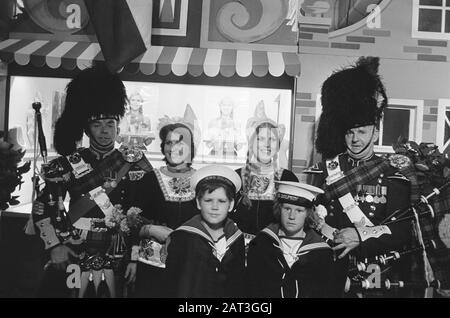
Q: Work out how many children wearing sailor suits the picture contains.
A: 2